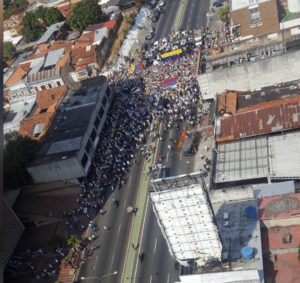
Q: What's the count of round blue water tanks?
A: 2